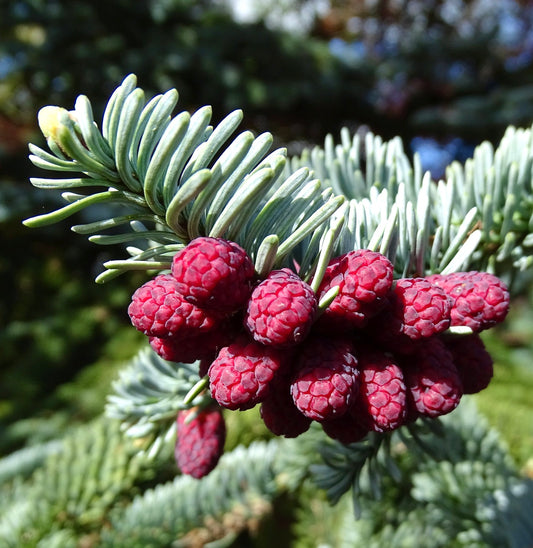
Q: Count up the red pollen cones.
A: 15